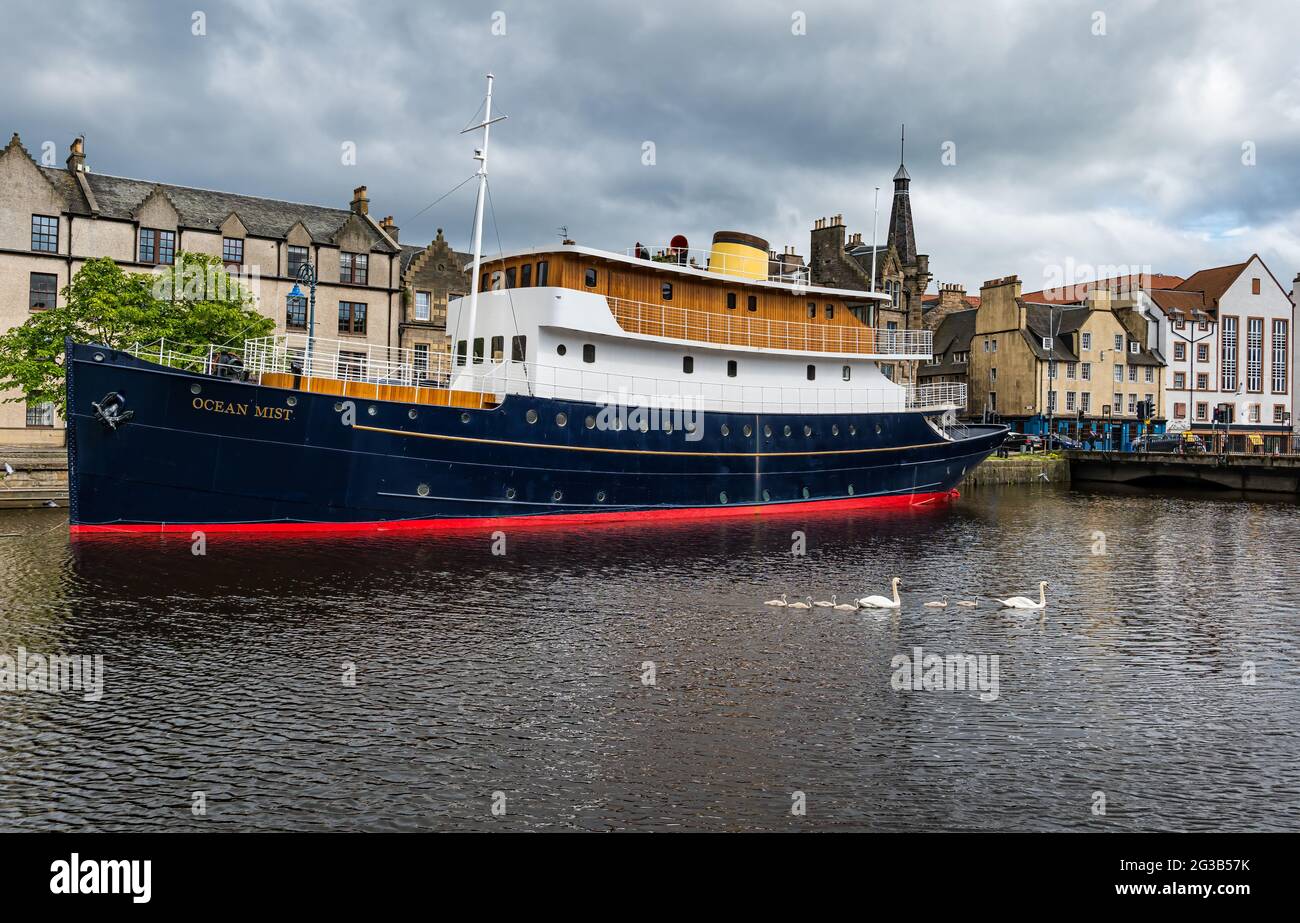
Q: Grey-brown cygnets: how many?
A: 6